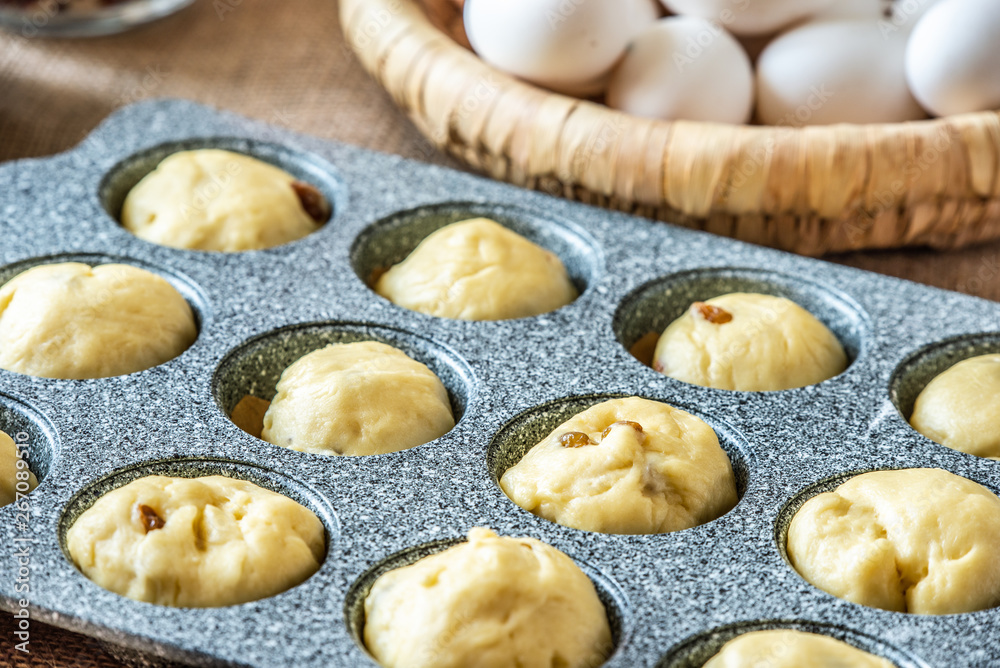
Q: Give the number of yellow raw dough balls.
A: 12